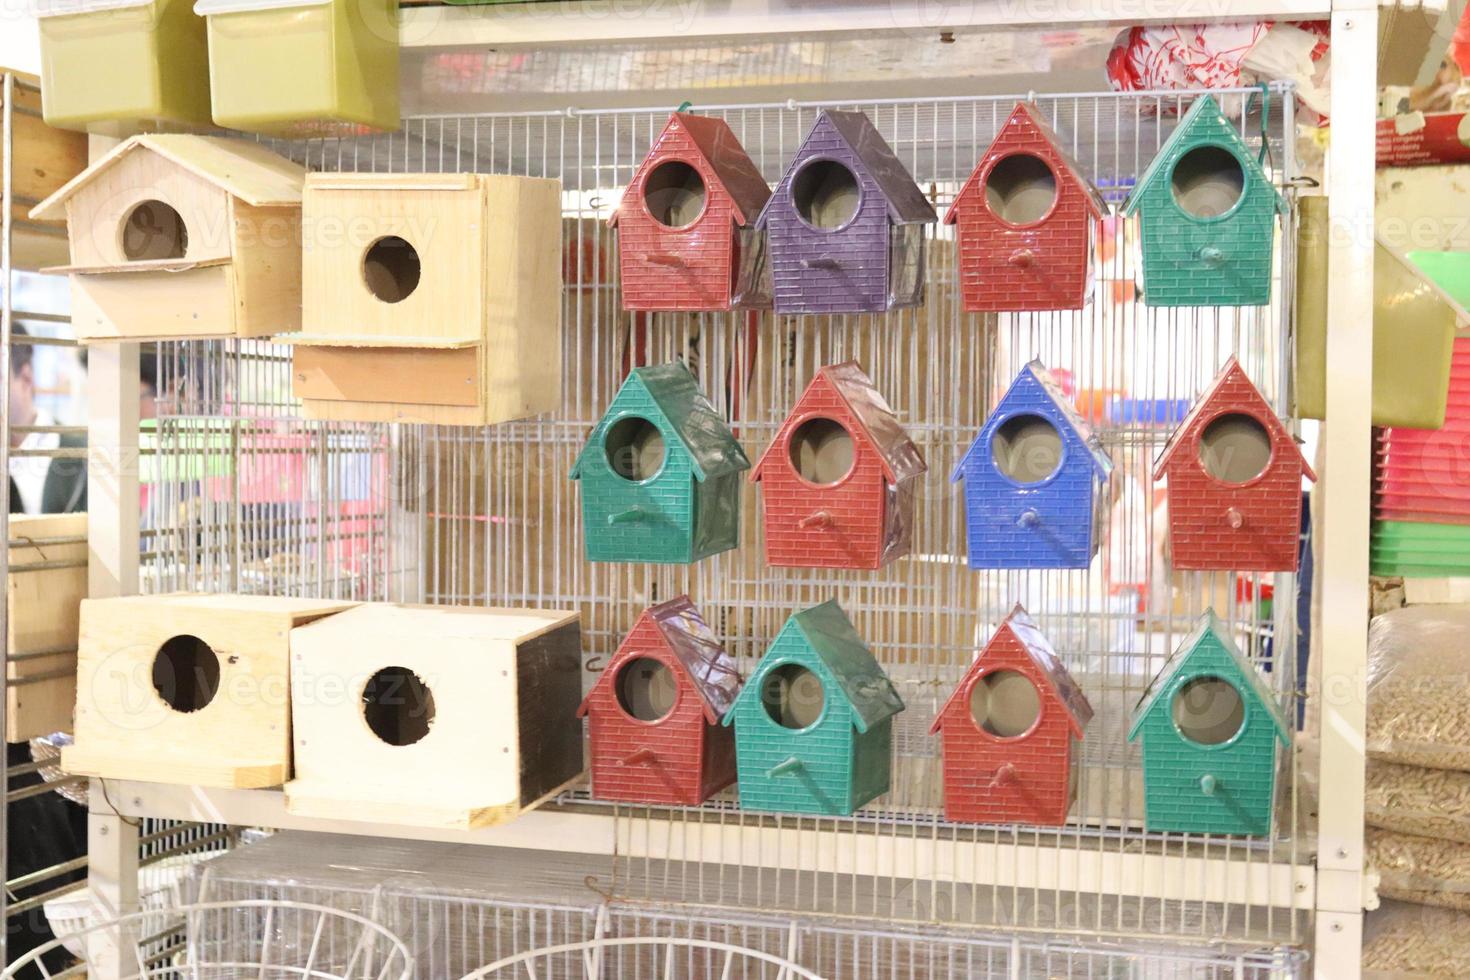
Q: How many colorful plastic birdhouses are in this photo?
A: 12